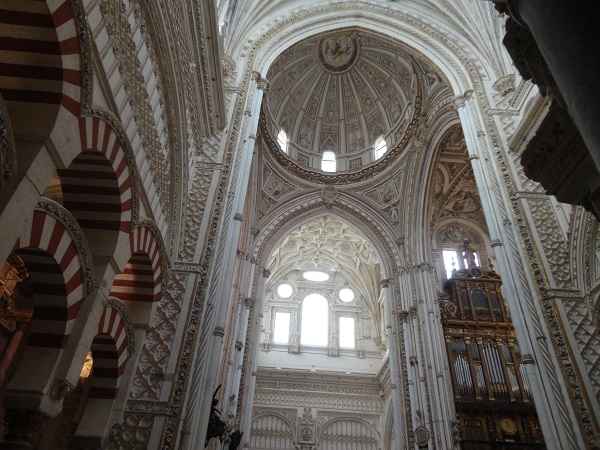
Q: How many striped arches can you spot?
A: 5